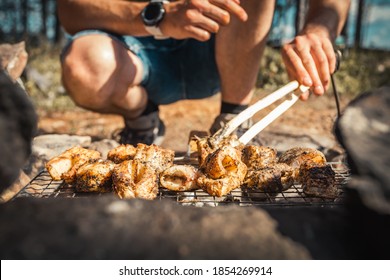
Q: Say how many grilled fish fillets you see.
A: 0